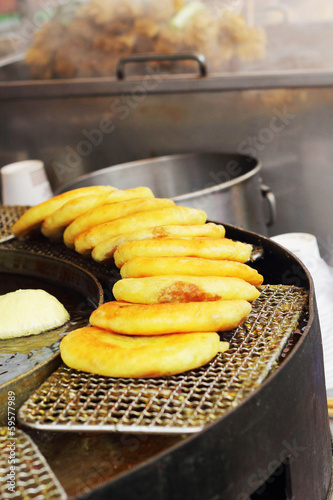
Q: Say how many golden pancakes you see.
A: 10